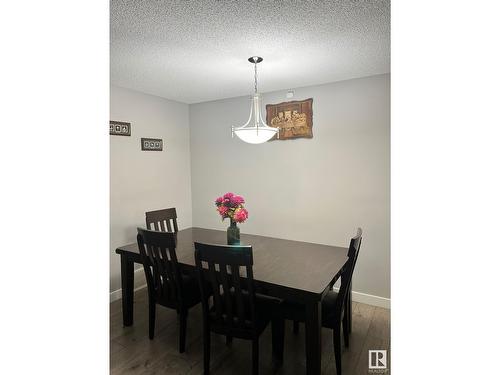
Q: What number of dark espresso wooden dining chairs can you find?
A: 4